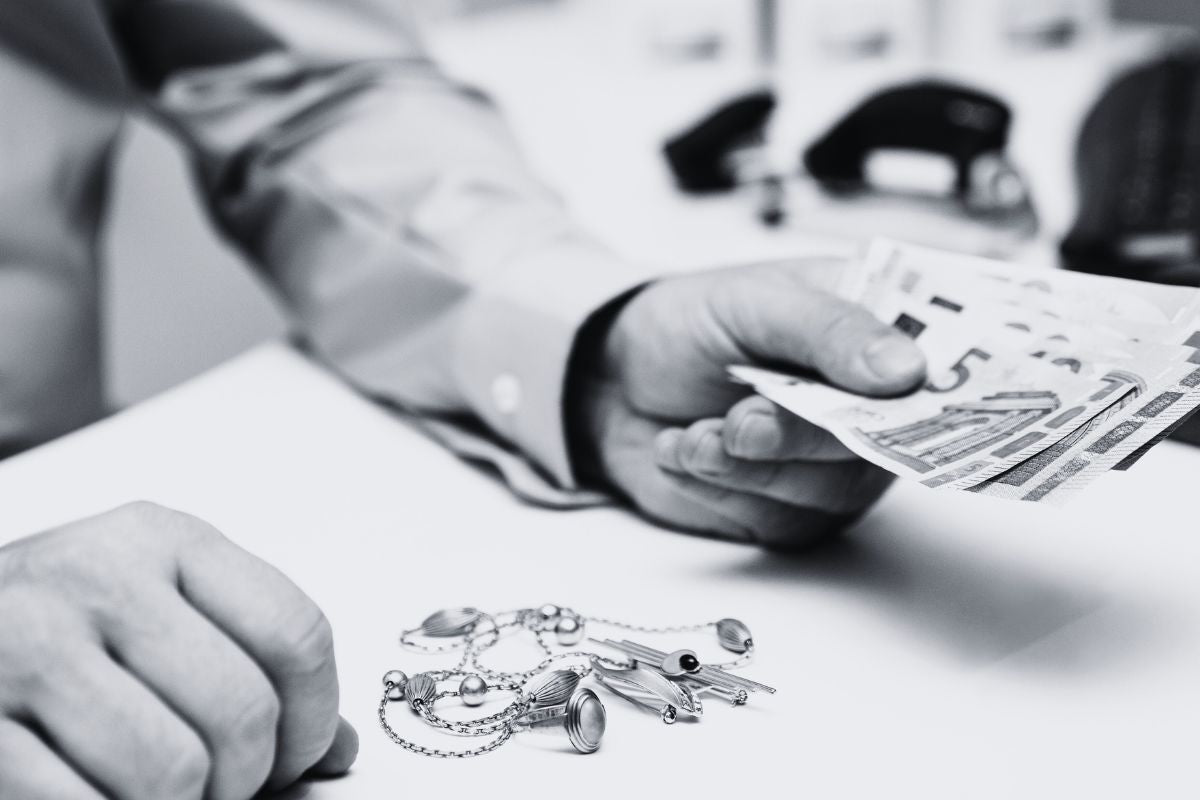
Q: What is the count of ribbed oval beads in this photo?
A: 4